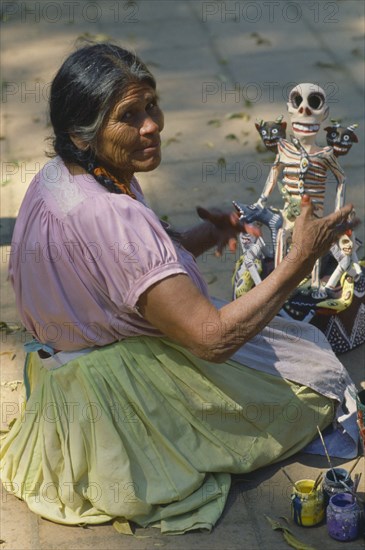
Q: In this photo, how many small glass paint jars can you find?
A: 3